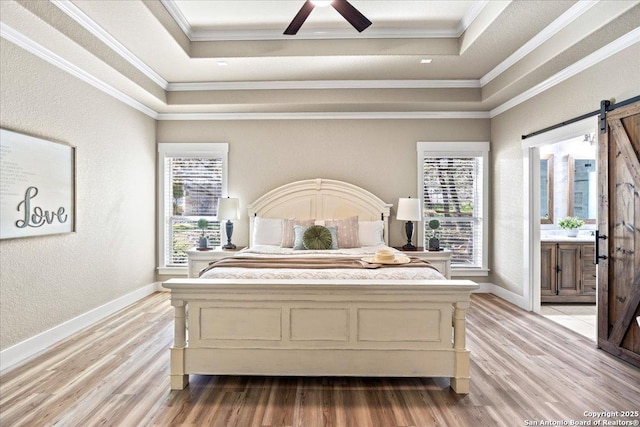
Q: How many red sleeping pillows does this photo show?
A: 0